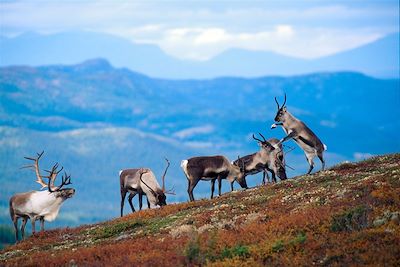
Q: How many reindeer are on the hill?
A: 6